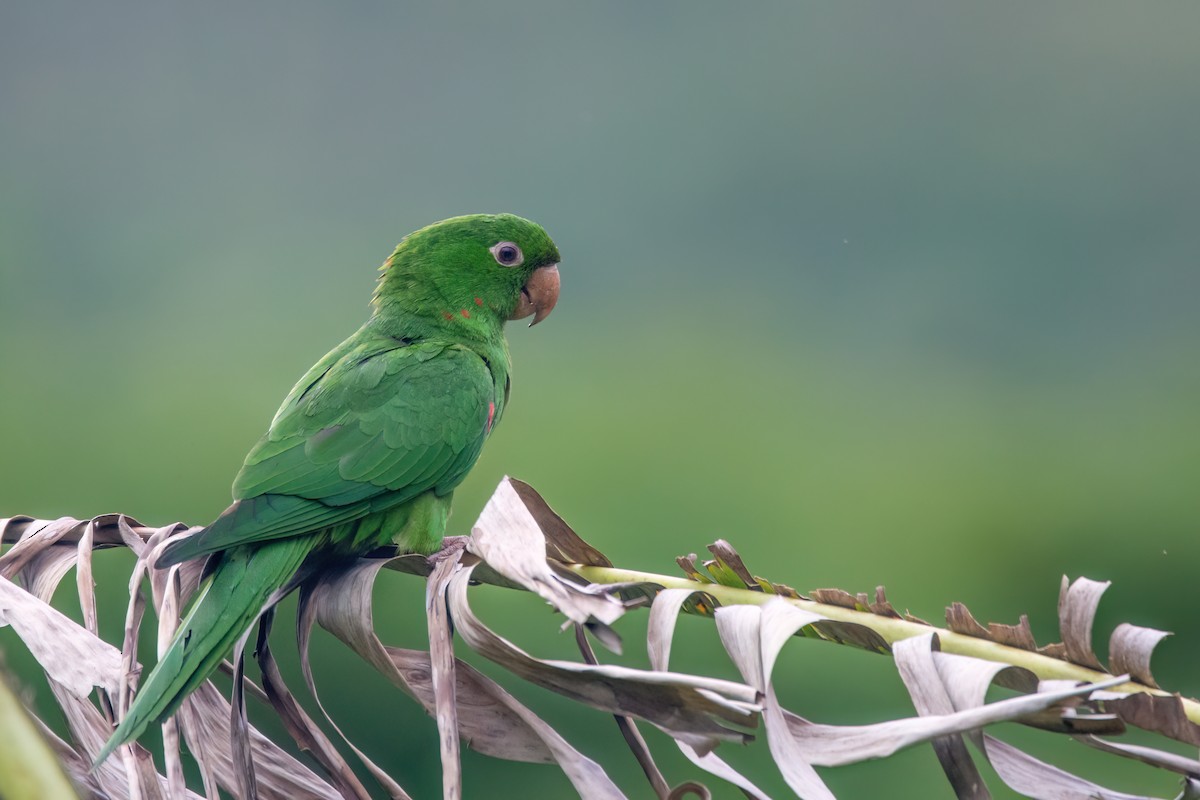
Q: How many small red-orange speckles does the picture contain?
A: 3